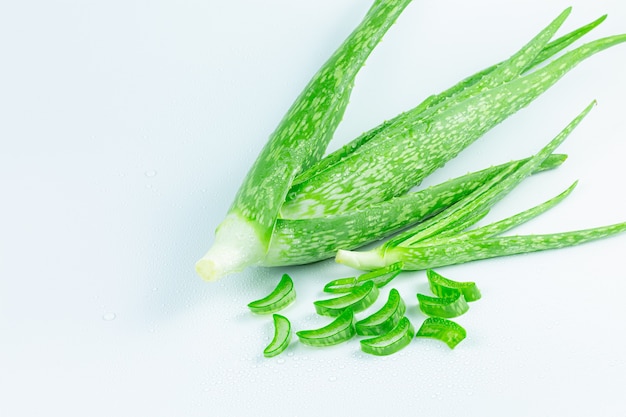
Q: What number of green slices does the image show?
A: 11